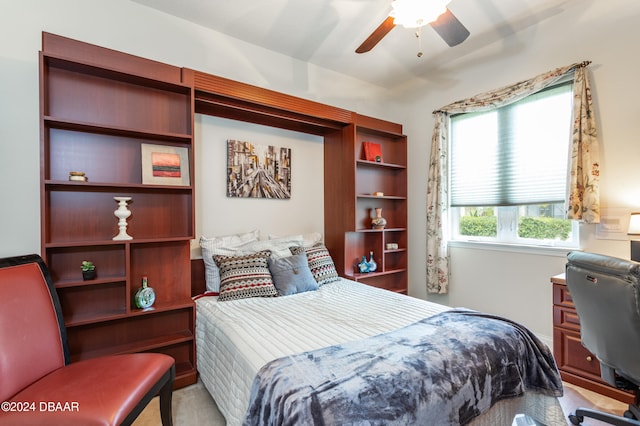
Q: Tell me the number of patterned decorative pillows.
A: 2